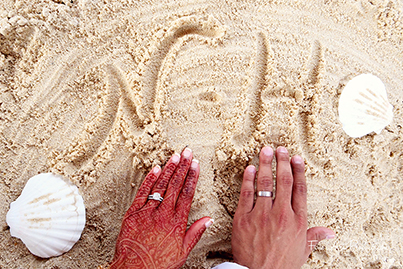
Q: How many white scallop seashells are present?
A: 2